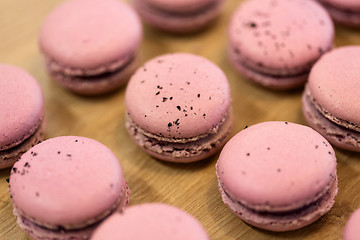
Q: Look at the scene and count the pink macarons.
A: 11